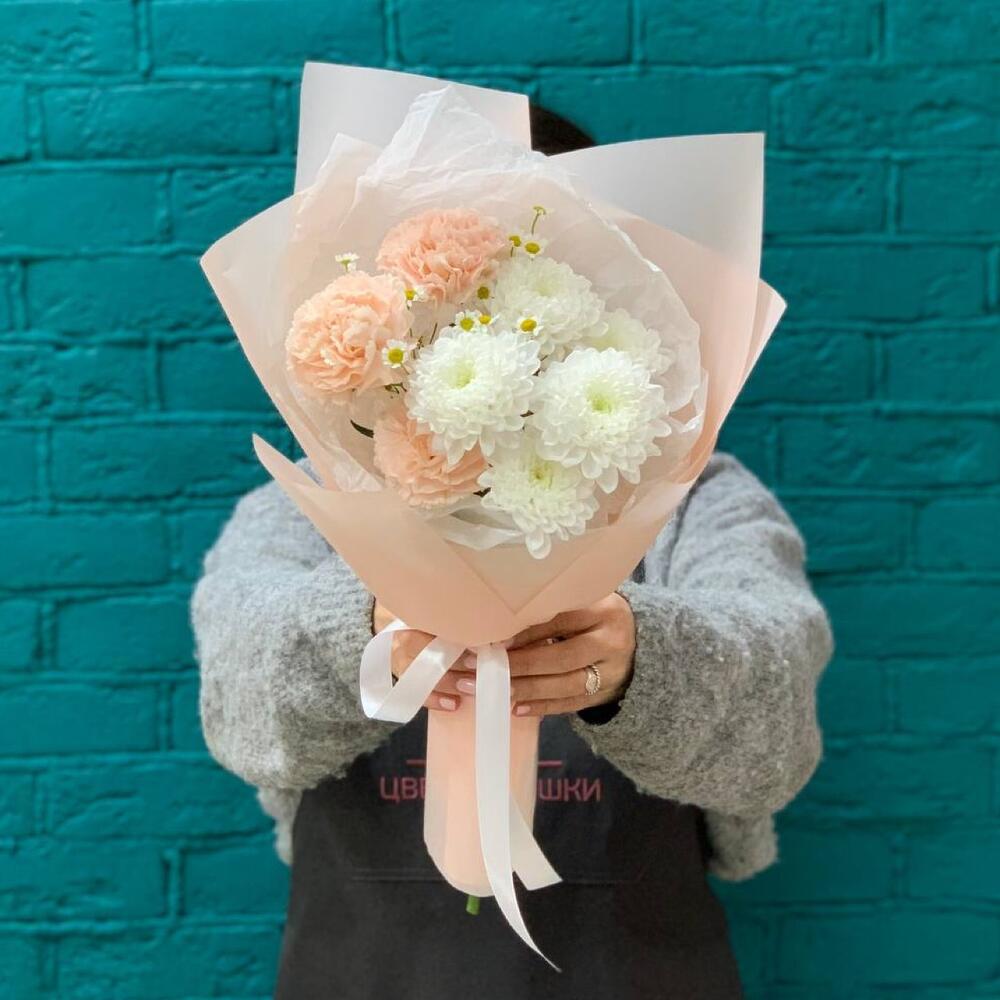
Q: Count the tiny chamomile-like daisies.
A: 10